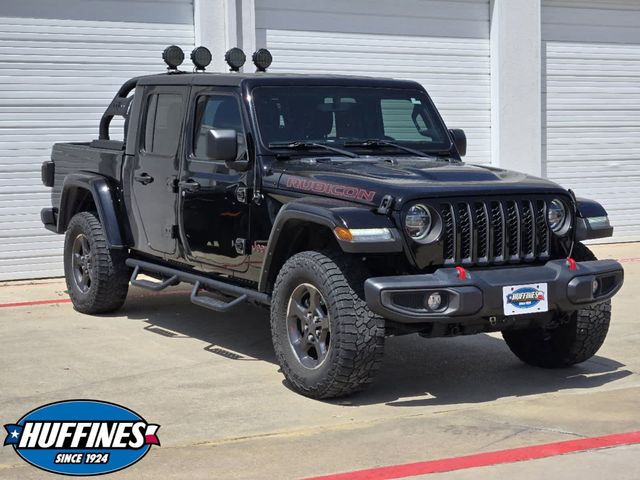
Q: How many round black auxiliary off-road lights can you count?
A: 4